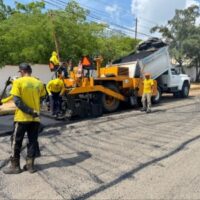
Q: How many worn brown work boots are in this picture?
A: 2